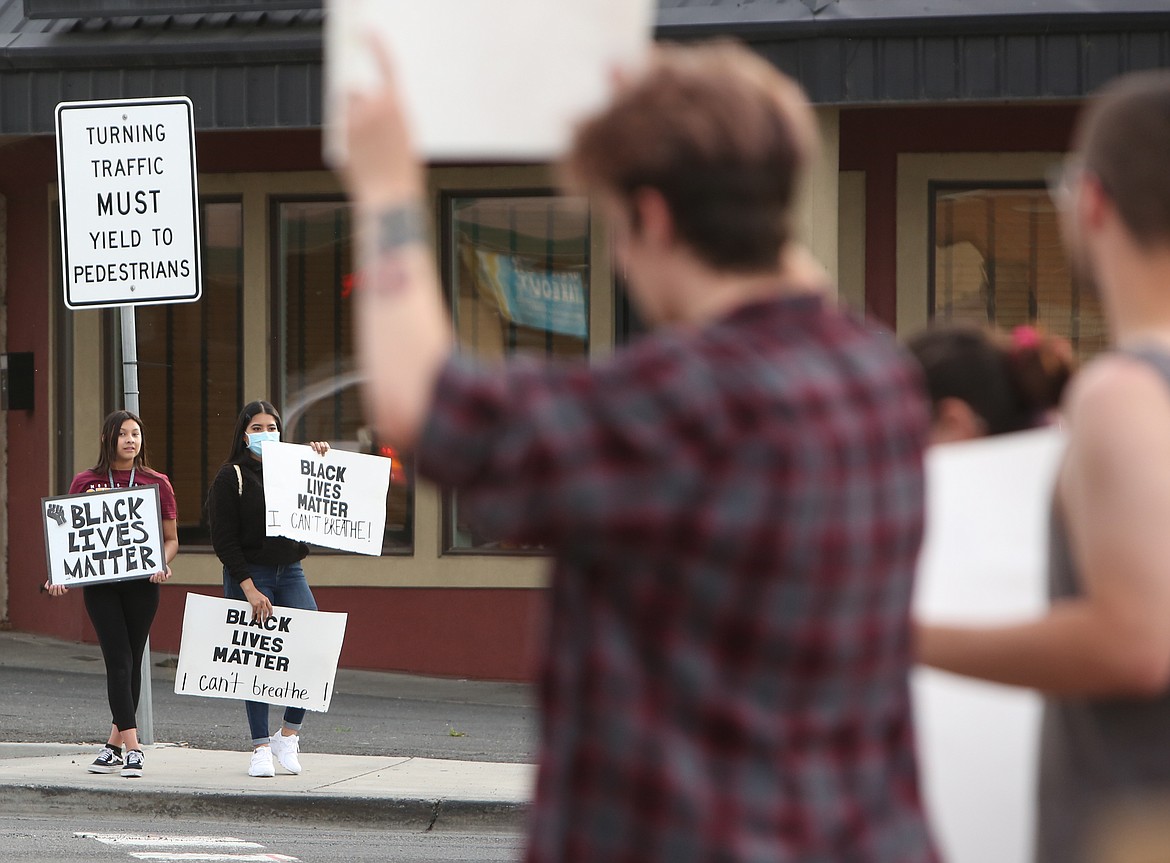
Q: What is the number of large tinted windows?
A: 4